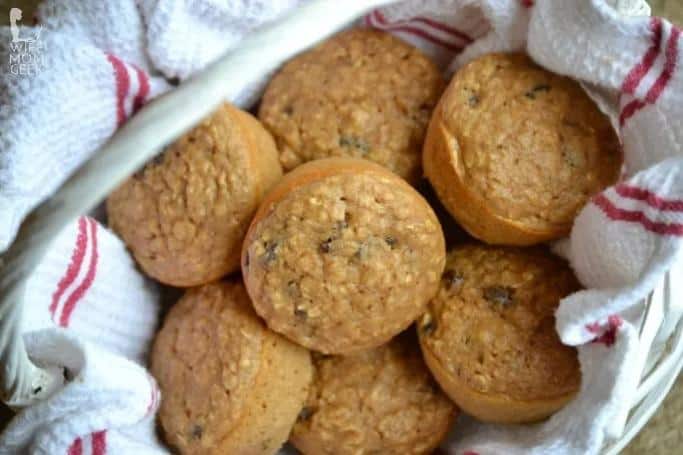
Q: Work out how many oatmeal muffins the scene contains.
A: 7